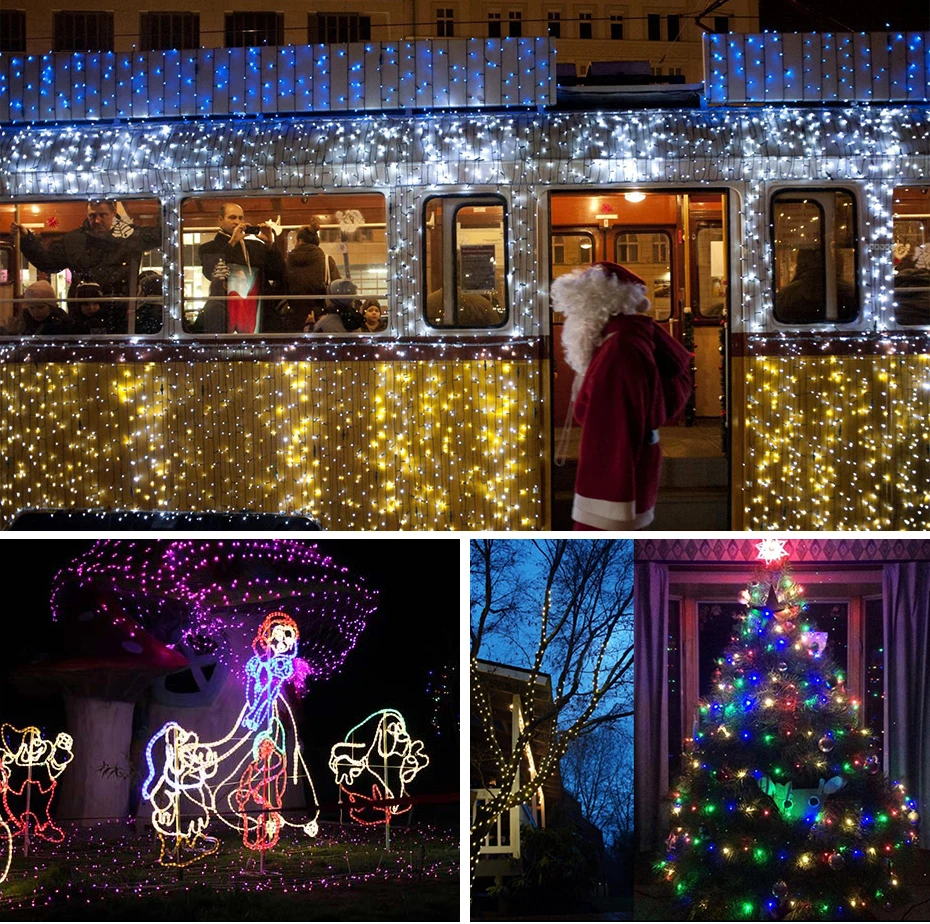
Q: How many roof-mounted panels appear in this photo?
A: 2